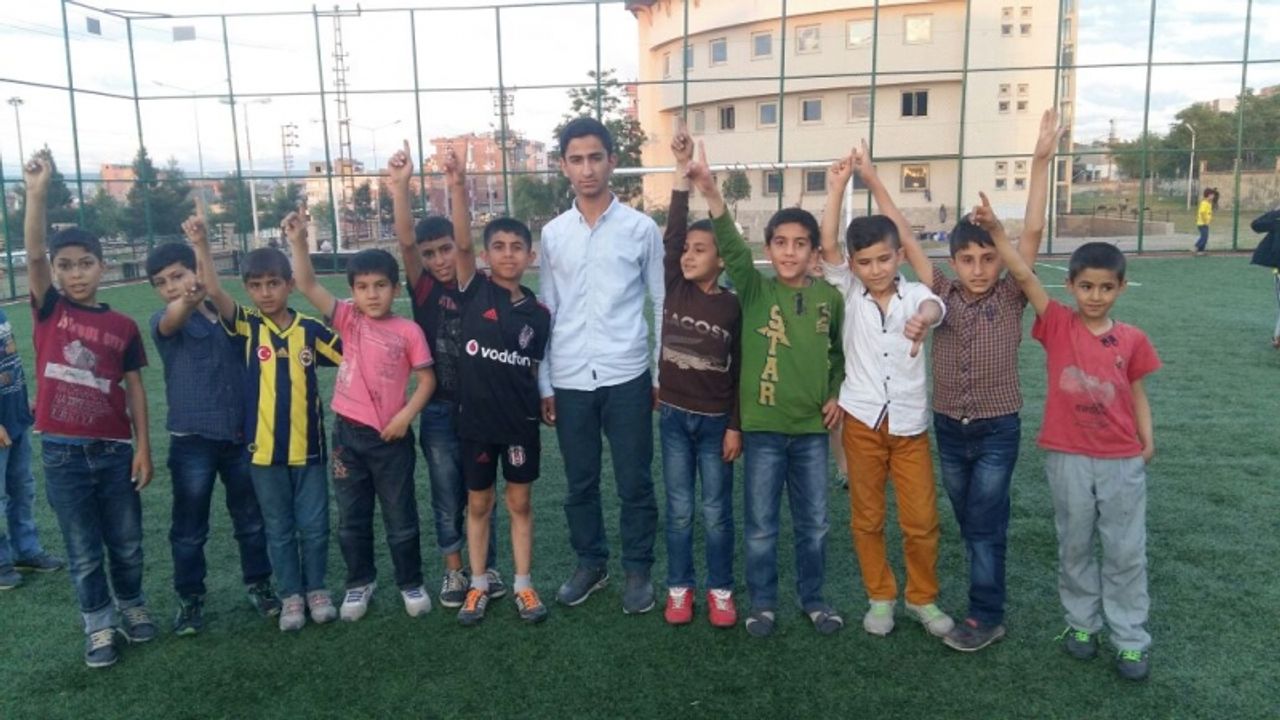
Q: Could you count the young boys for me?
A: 11